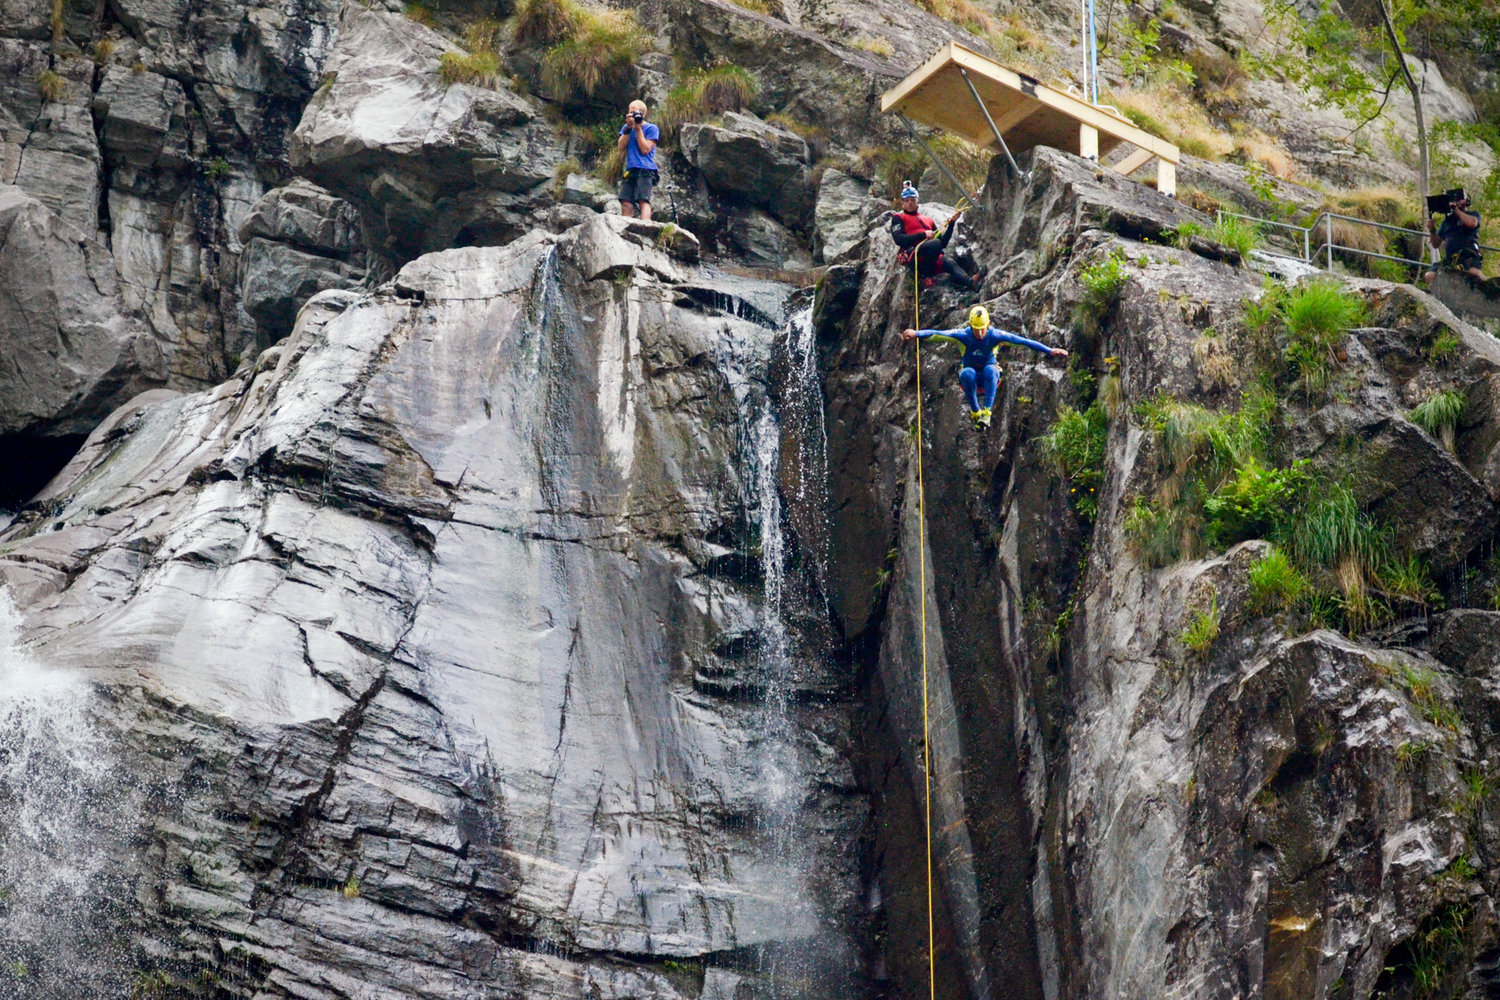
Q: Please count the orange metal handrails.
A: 0